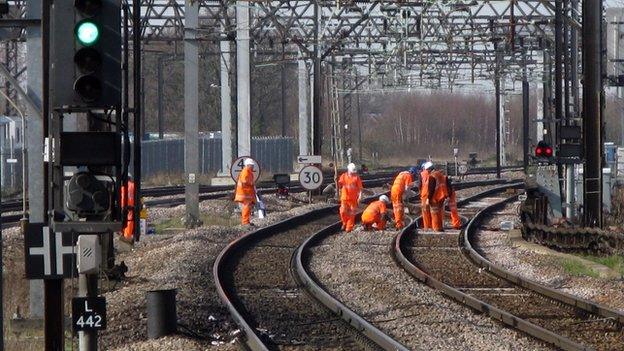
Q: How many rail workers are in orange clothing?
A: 8